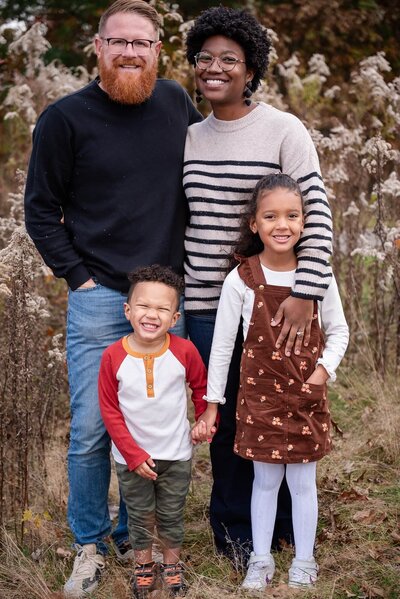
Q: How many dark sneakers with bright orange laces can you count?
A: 2